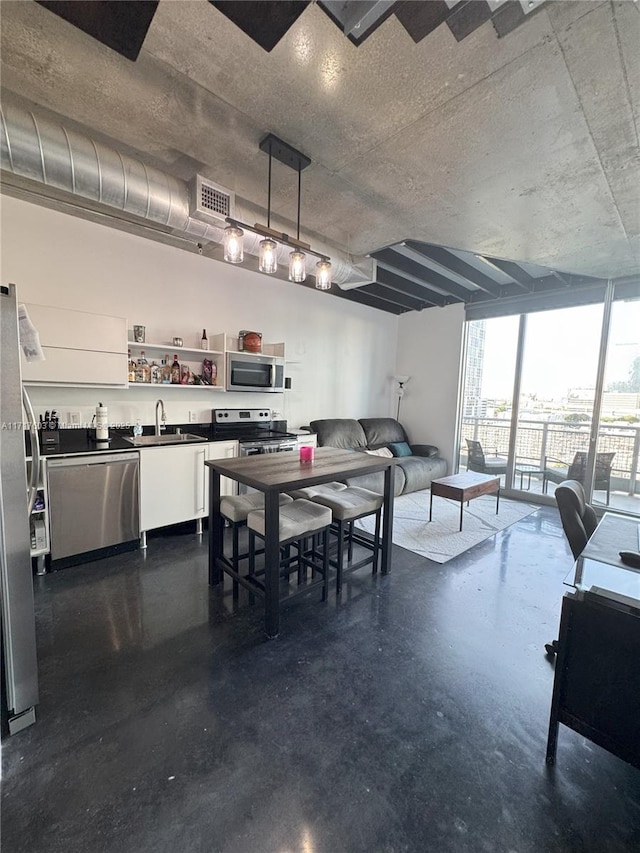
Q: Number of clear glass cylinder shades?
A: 4